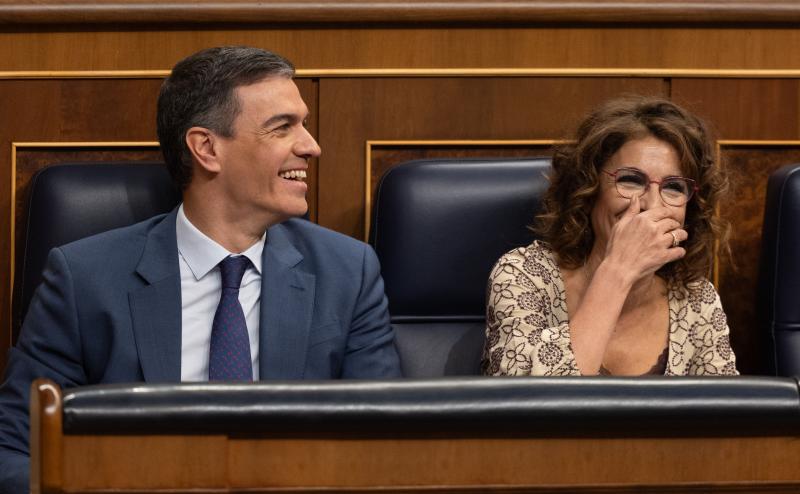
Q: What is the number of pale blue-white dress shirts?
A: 1